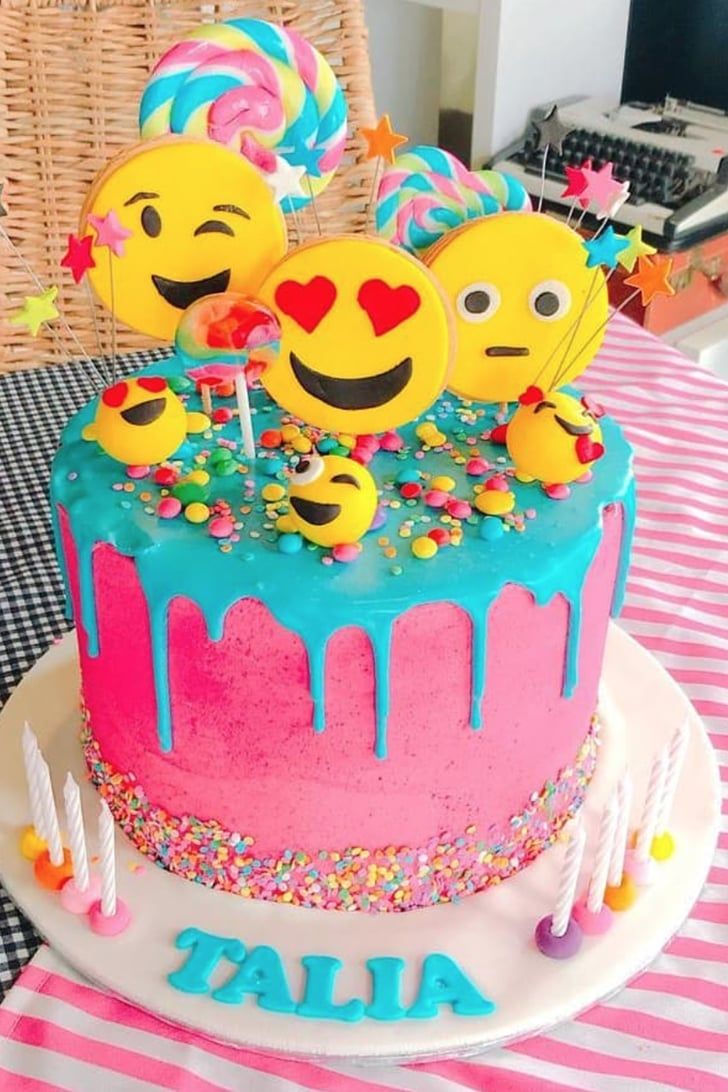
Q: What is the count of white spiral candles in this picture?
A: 9